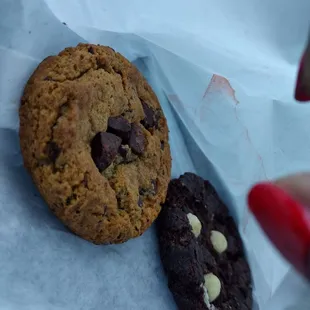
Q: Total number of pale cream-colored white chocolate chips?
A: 3